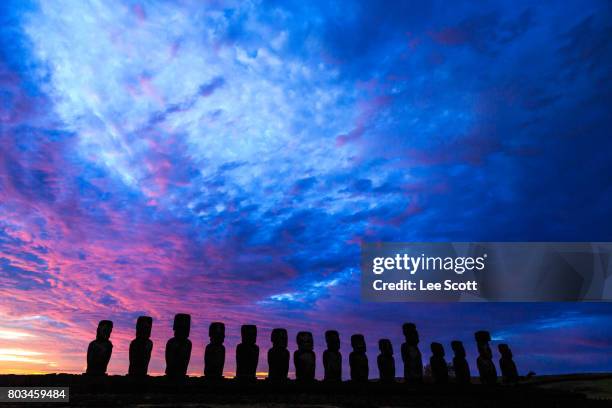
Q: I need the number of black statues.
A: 15